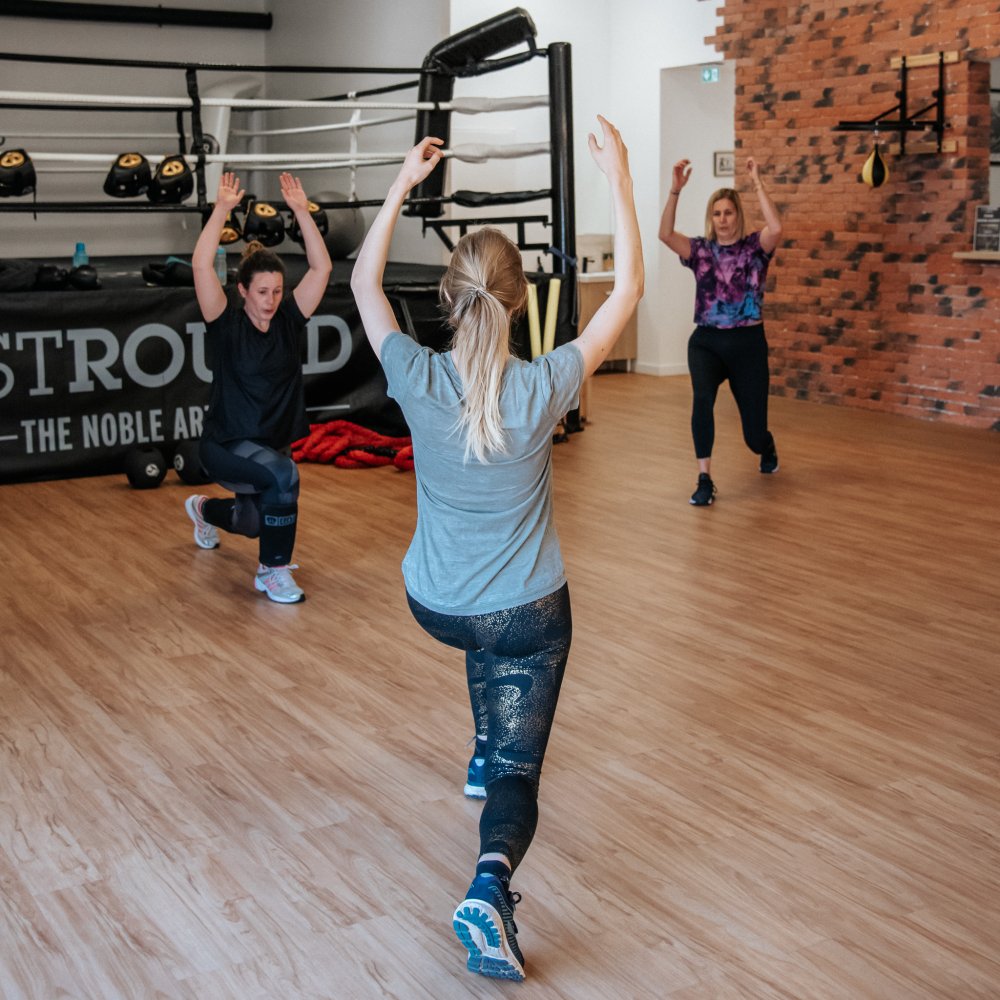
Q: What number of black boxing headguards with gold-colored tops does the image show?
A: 6